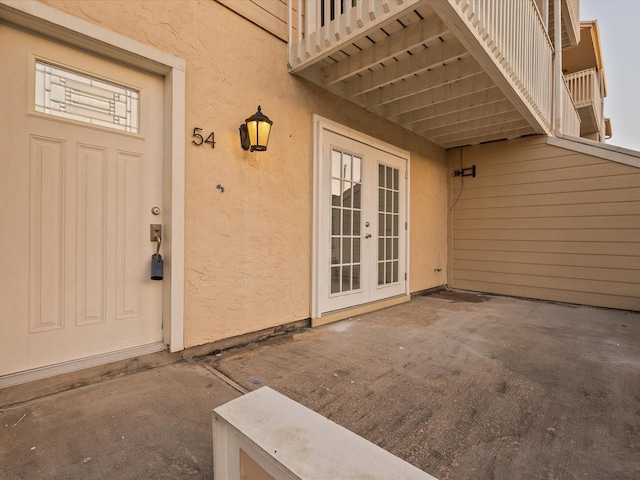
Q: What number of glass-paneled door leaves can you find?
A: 2